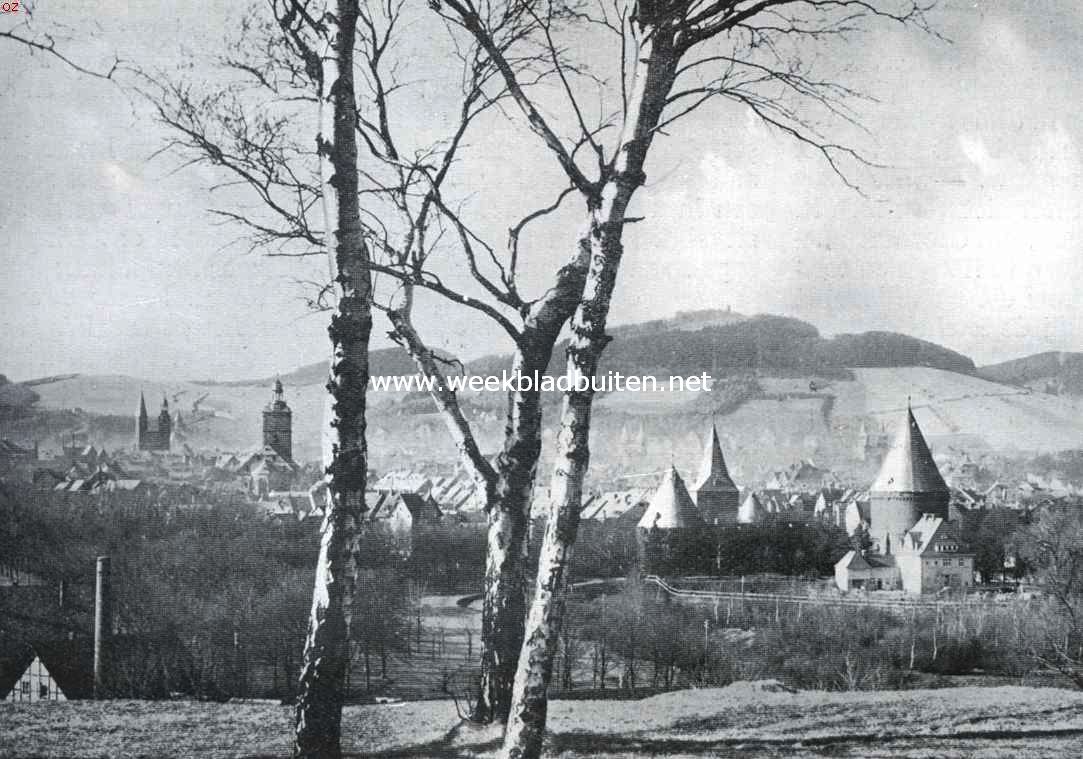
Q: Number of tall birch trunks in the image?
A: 3